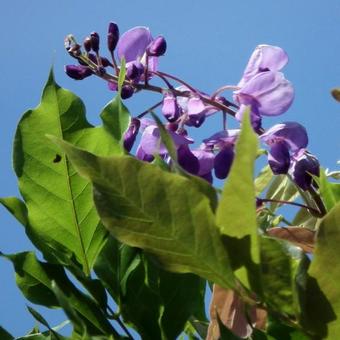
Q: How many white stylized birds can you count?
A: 0